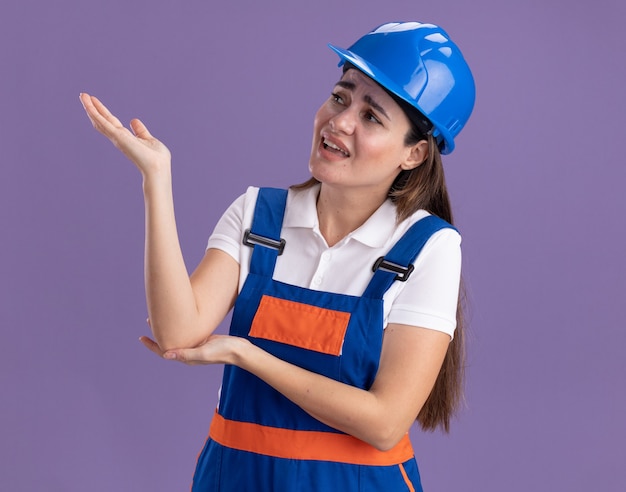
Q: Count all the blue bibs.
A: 1